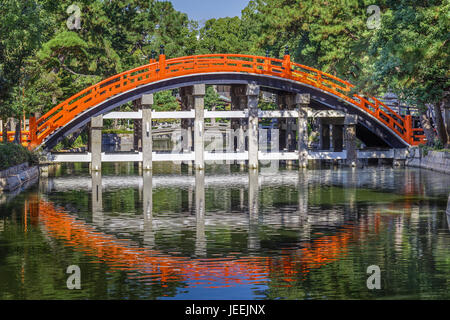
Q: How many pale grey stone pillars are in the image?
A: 6